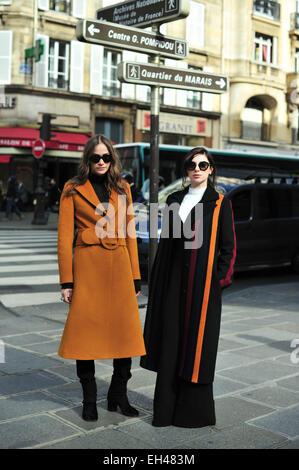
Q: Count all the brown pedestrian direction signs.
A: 3